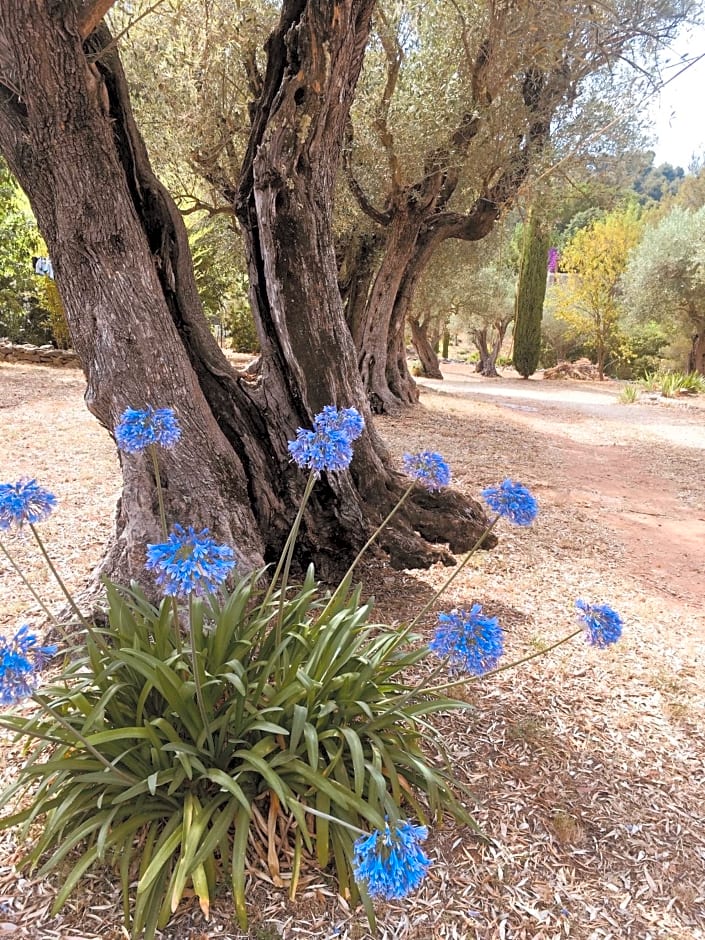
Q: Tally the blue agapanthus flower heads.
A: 11